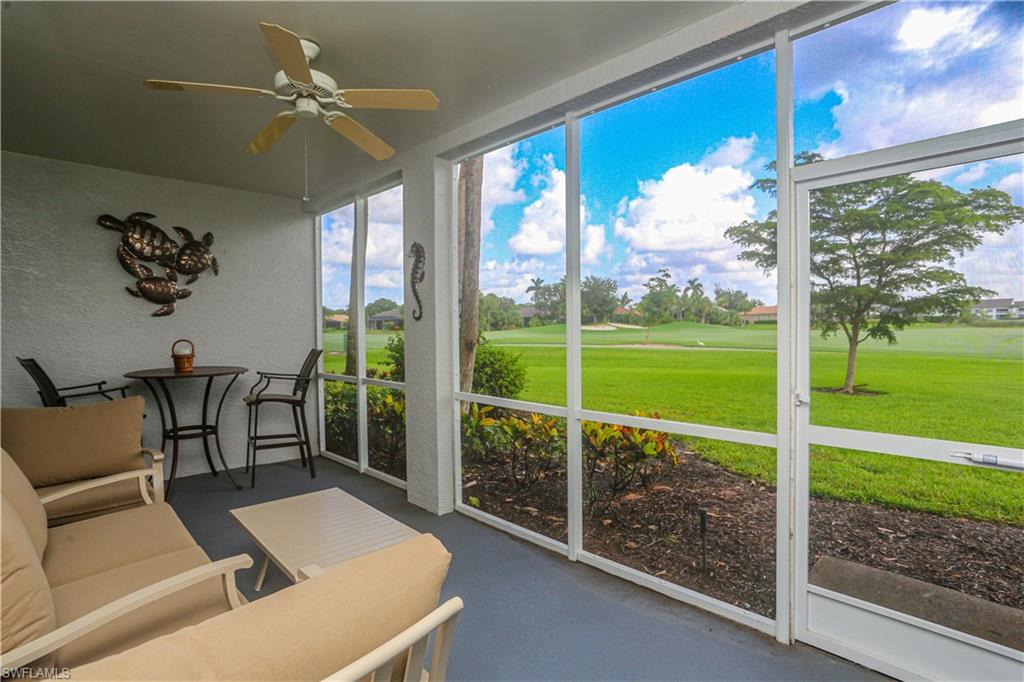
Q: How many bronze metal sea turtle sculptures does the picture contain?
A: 3